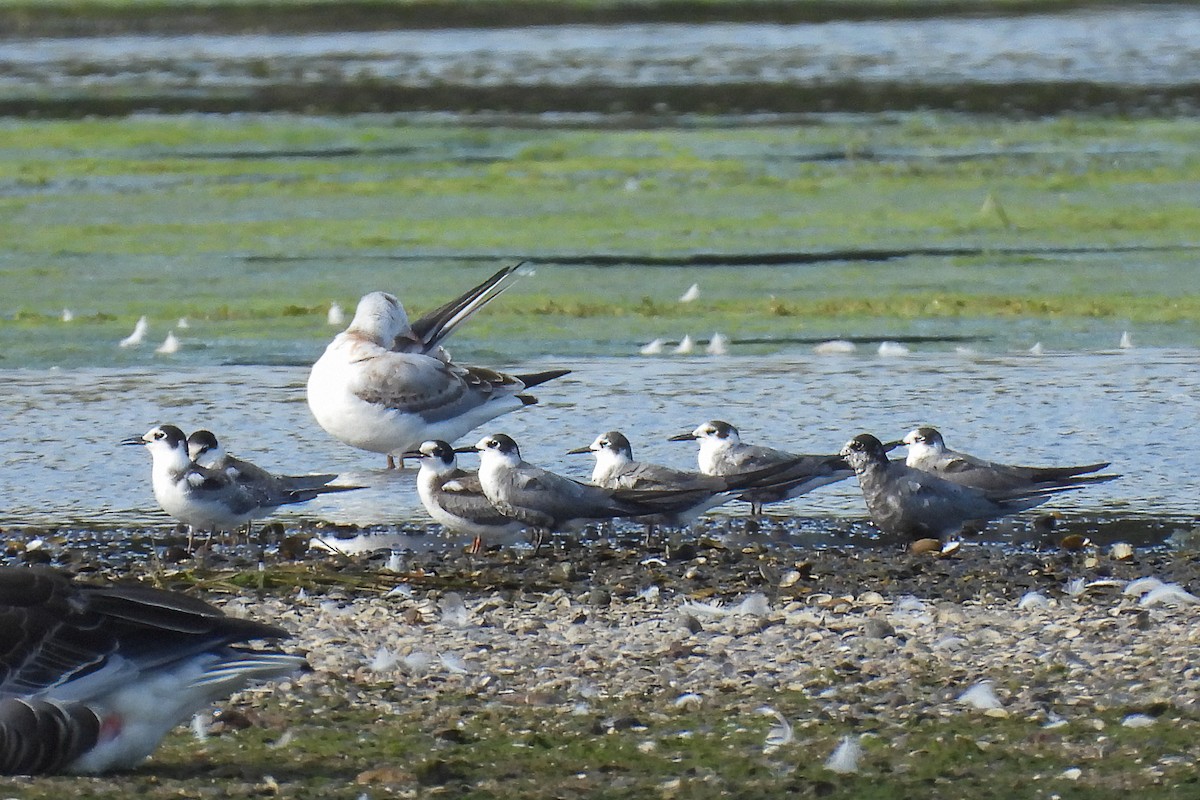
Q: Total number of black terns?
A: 8